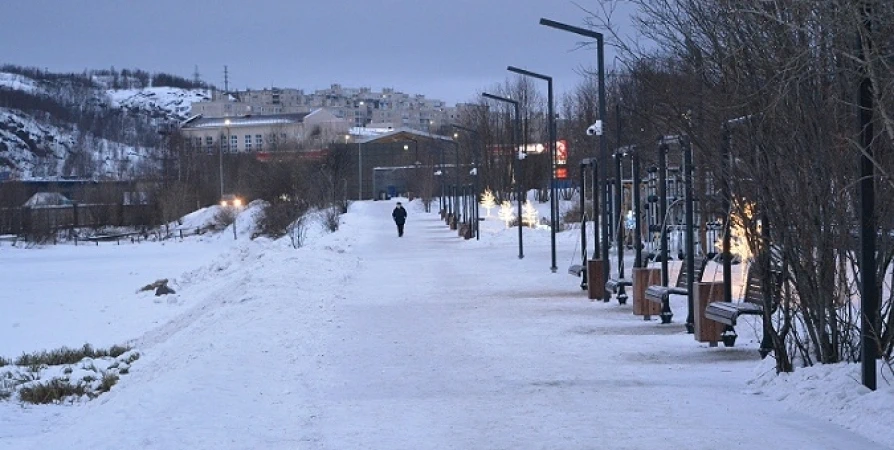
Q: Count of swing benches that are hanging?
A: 4